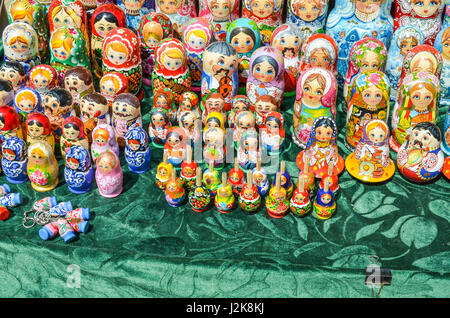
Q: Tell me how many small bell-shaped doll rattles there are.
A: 15